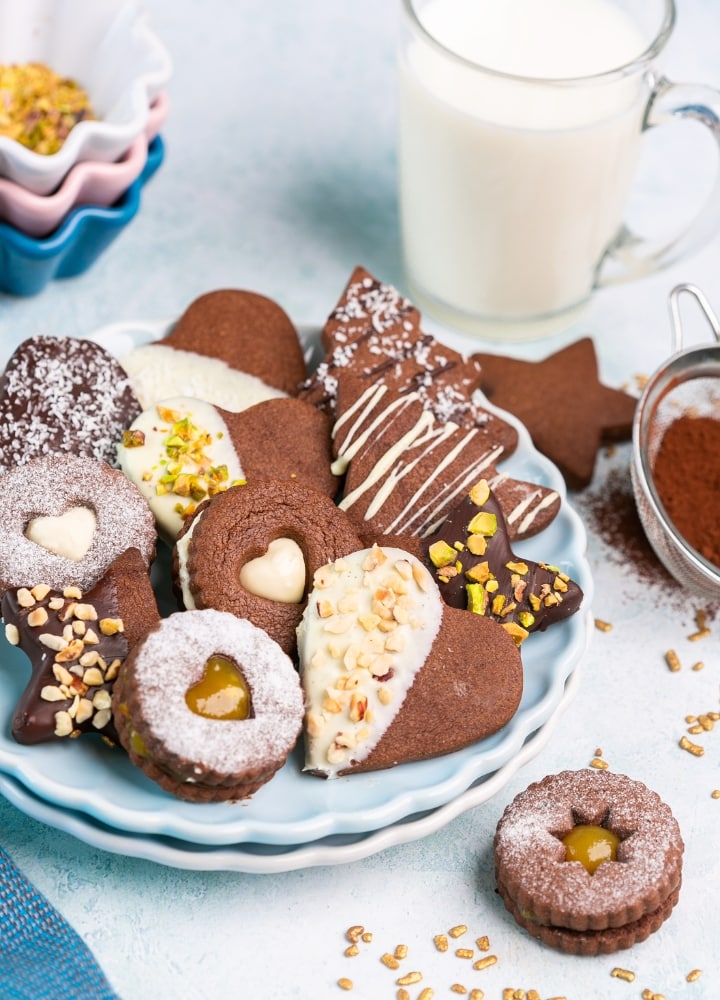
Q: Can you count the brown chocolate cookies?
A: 13